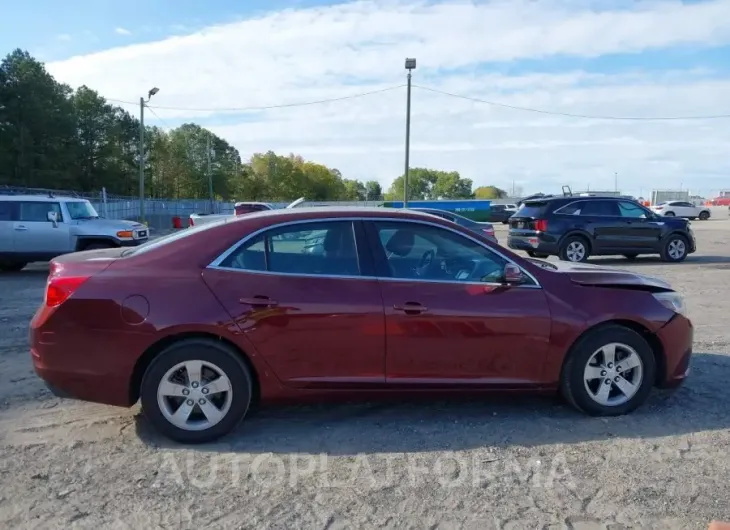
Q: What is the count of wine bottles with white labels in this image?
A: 0